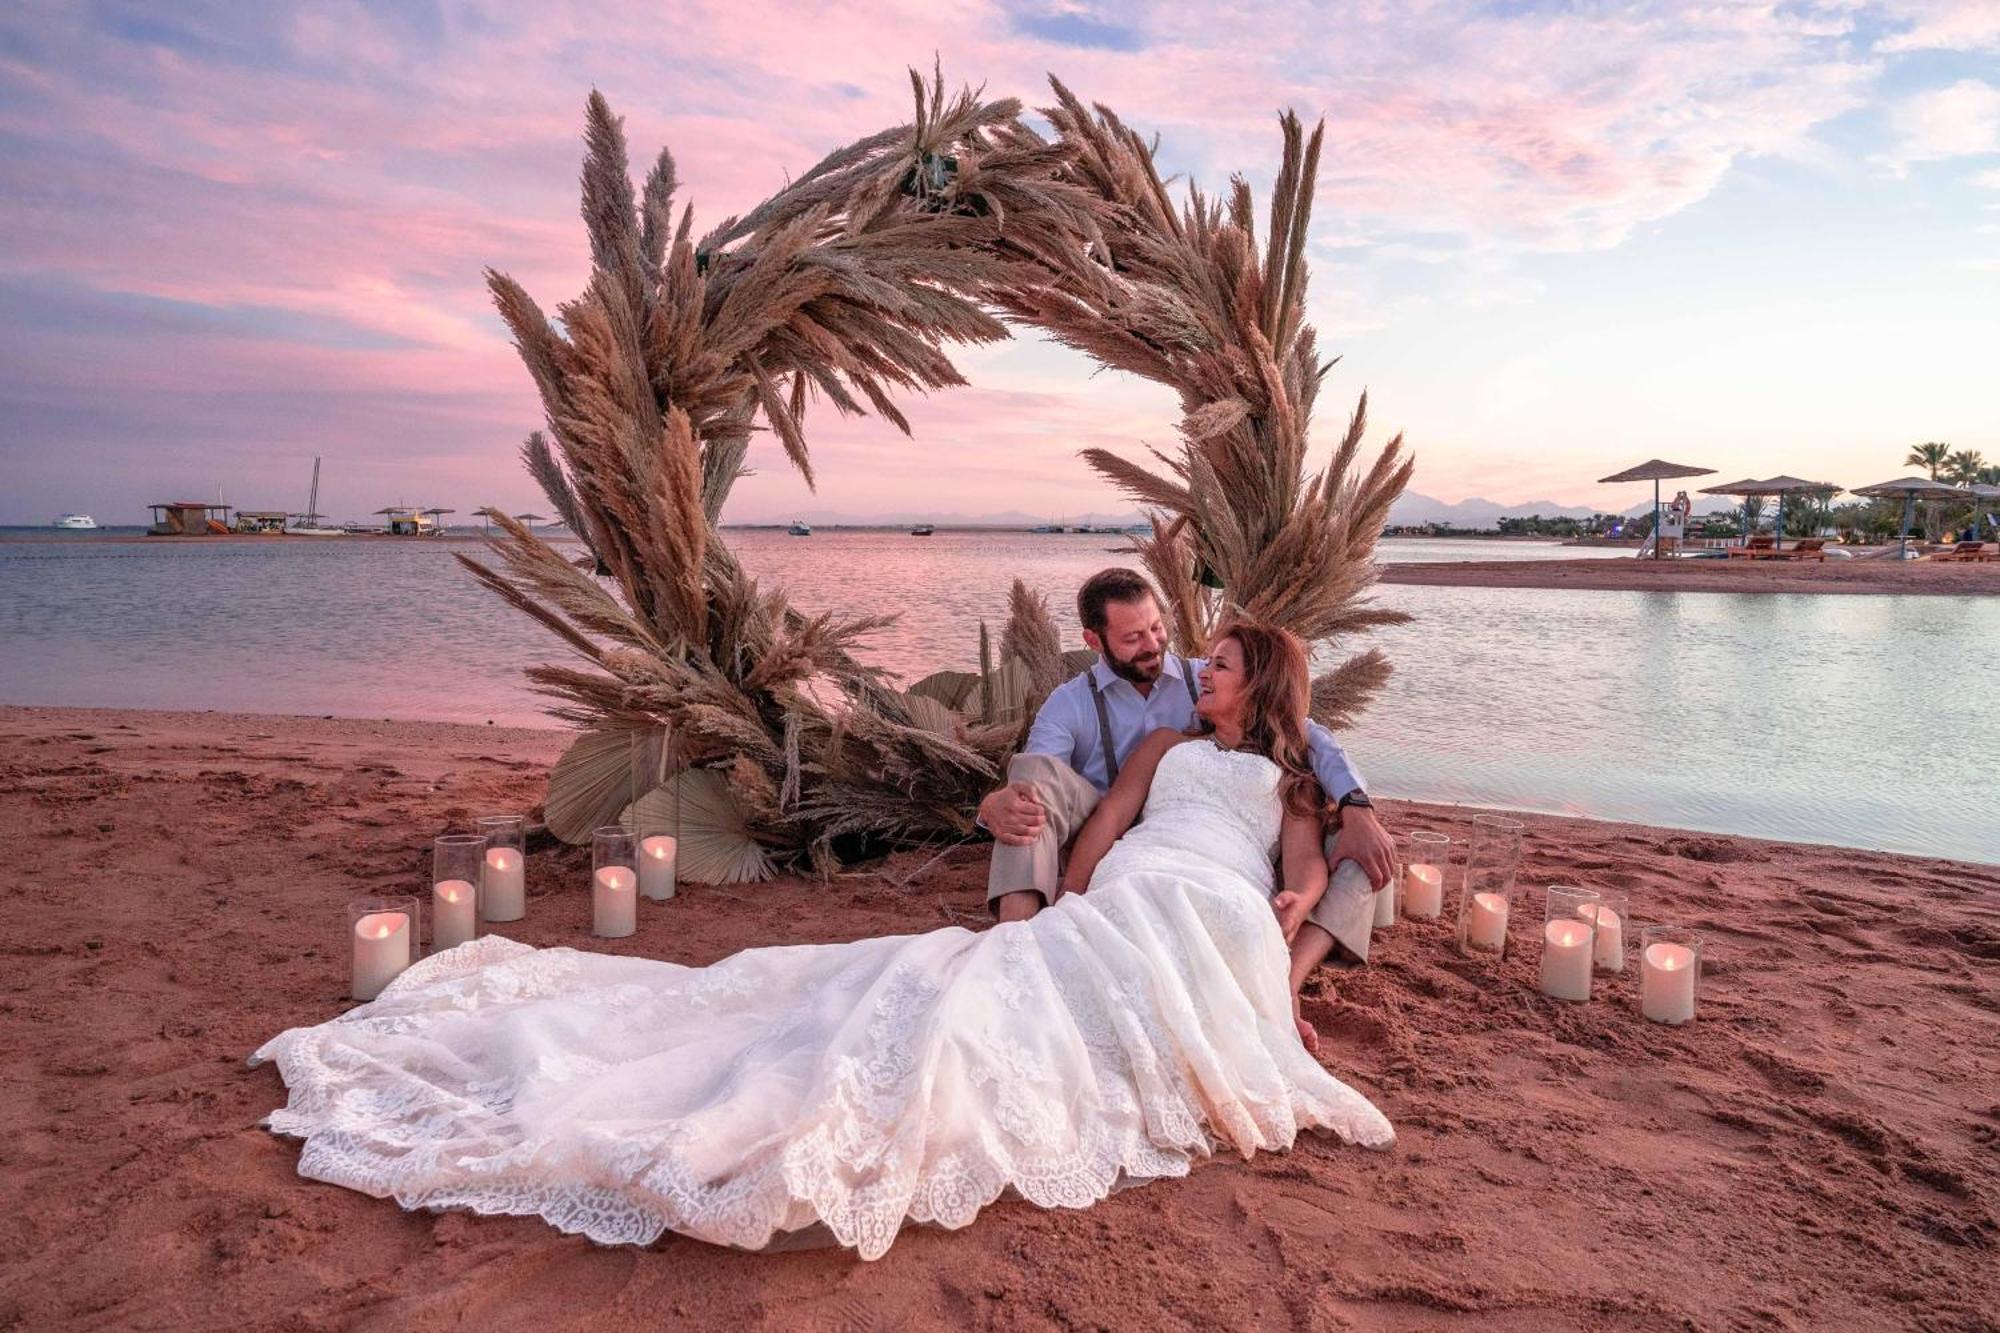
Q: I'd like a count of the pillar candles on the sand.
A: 11